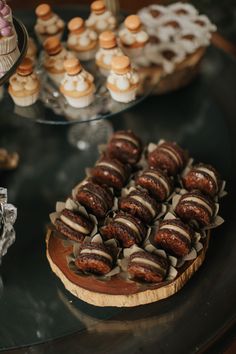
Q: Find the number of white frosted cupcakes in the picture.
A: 9